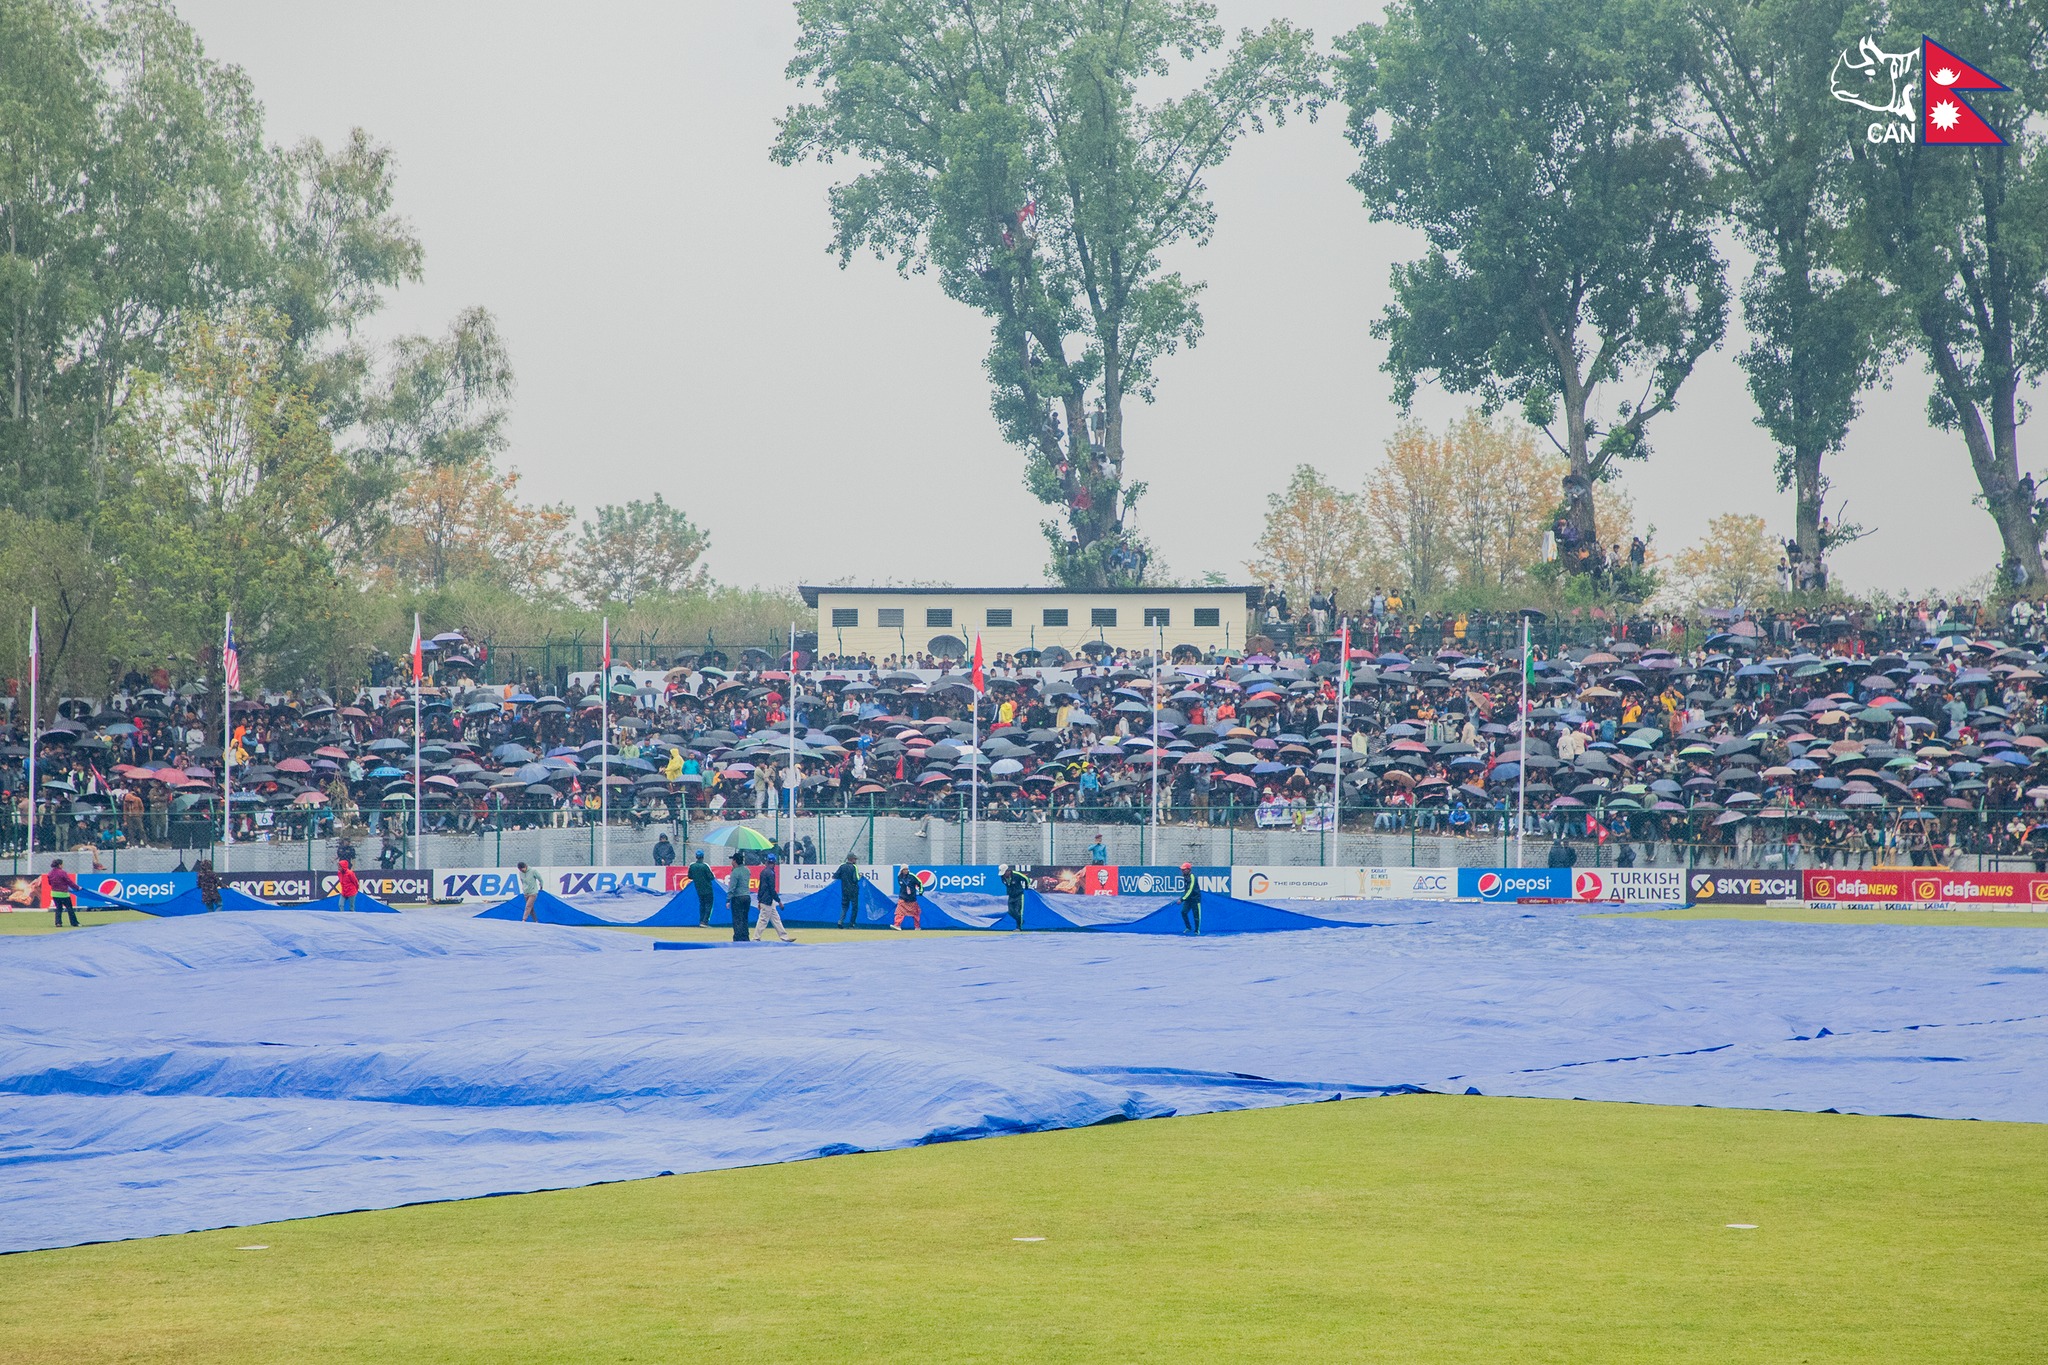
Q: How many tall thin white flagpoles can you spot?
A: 9